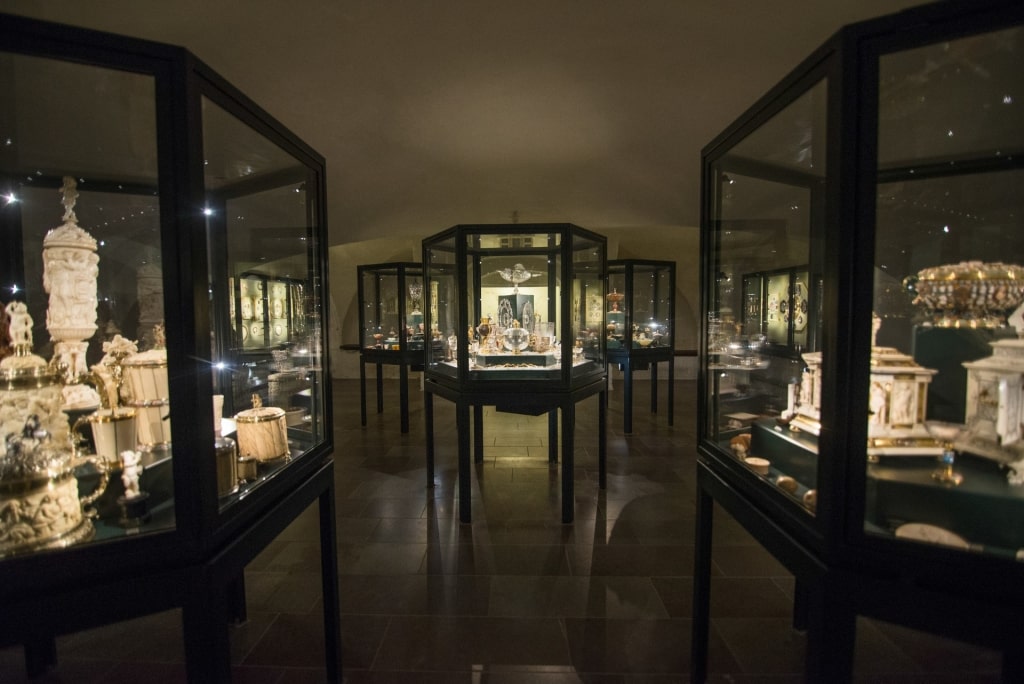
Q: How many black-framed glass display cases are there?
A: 5